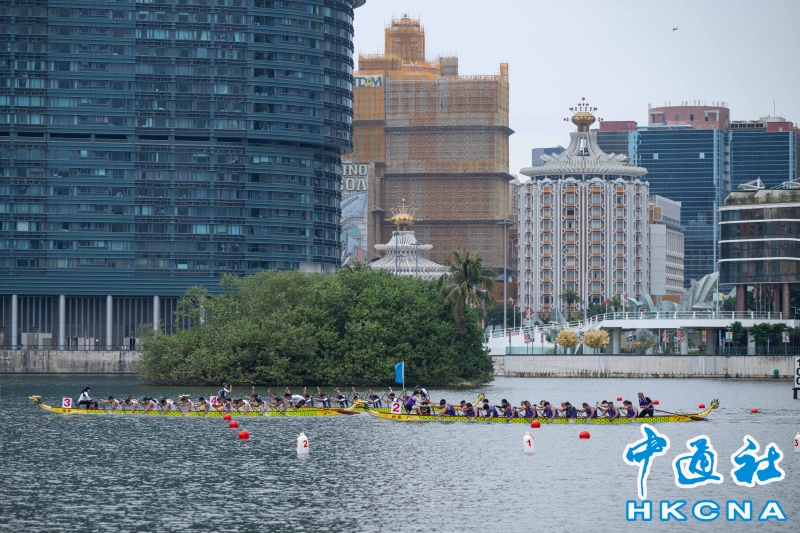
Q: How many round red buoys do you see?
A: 9